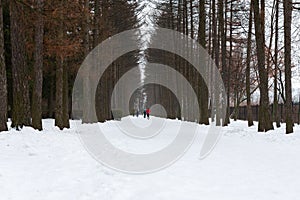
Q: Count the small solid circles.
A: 0